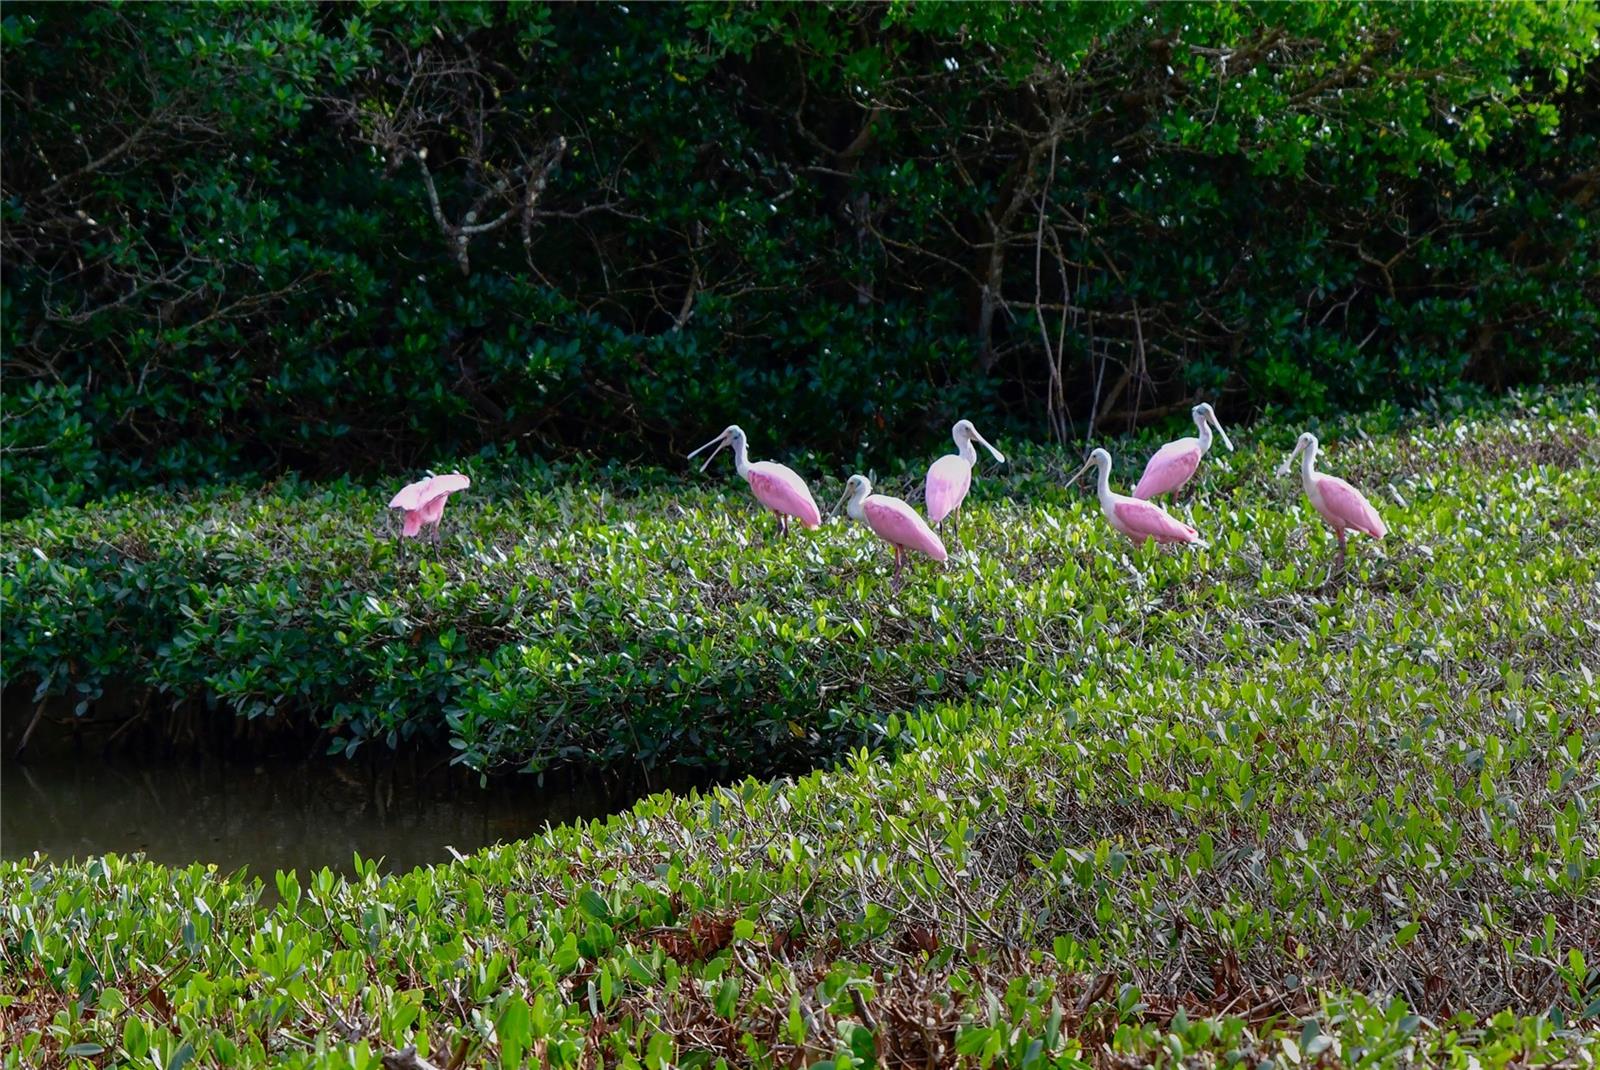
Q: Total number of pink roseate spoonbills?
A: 7